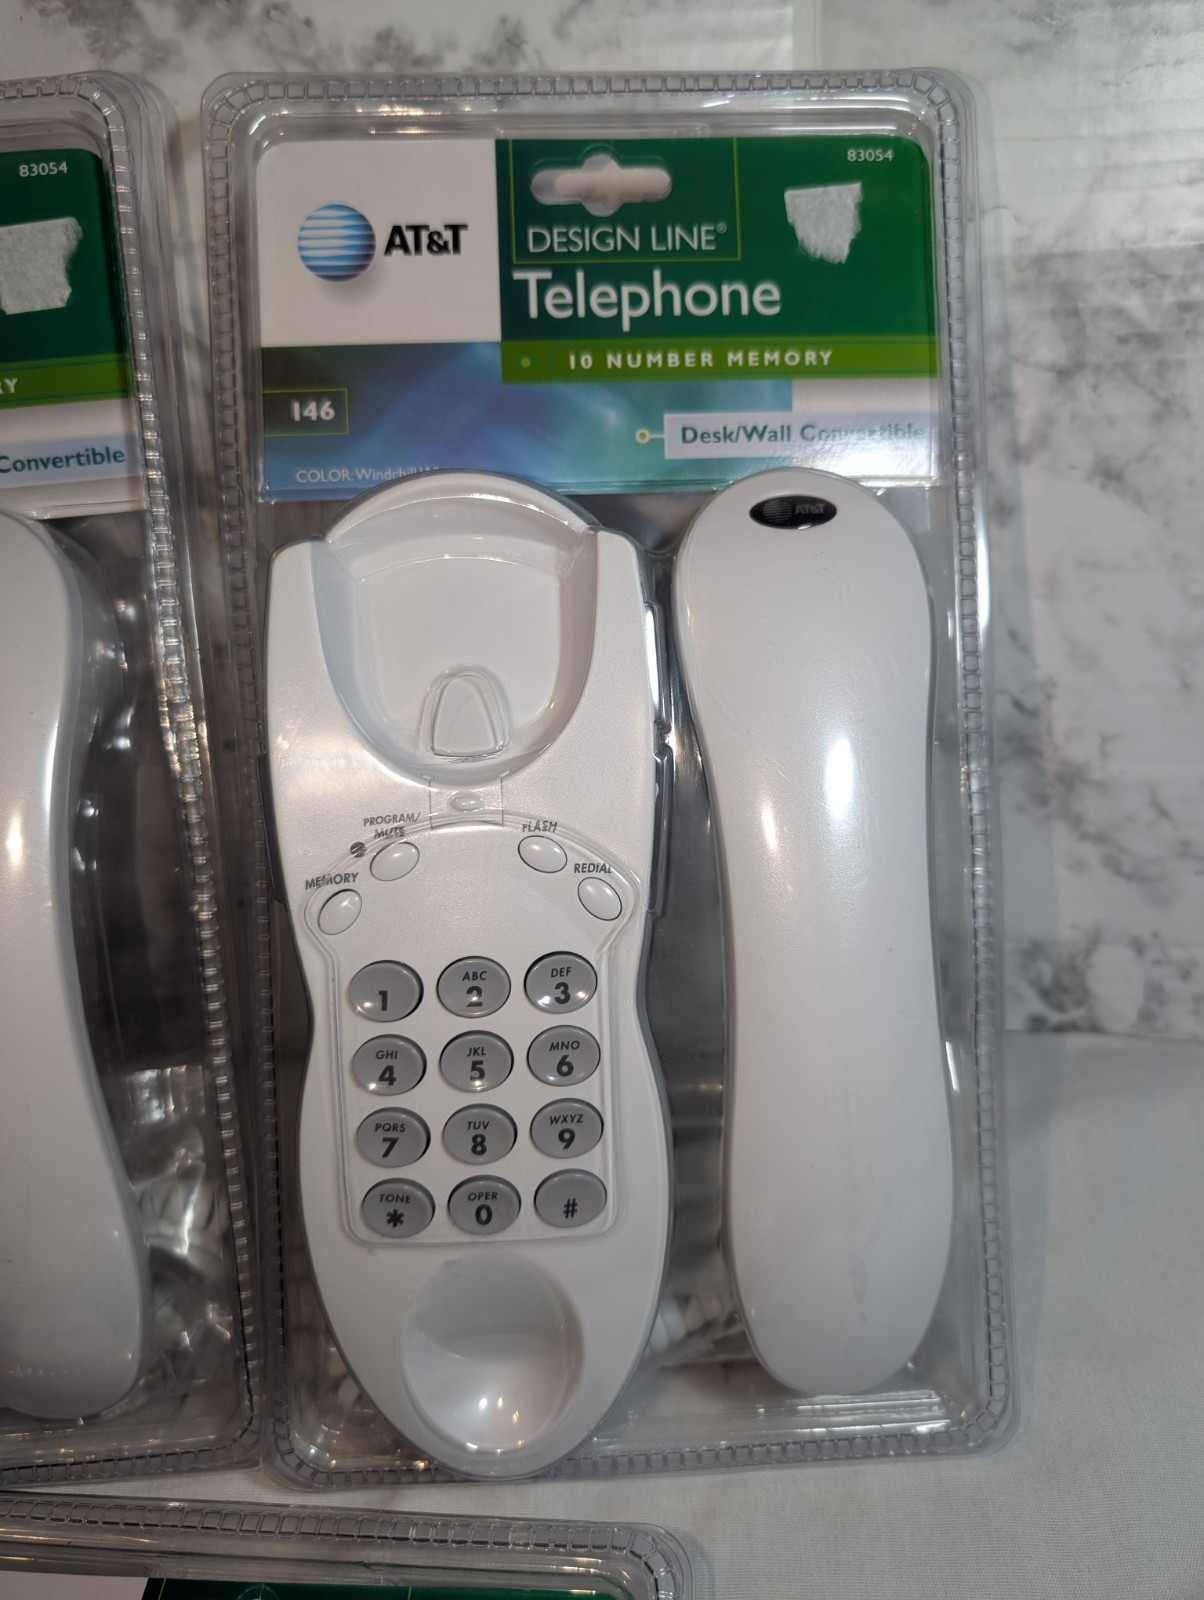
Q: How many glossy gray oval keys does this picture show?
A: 12